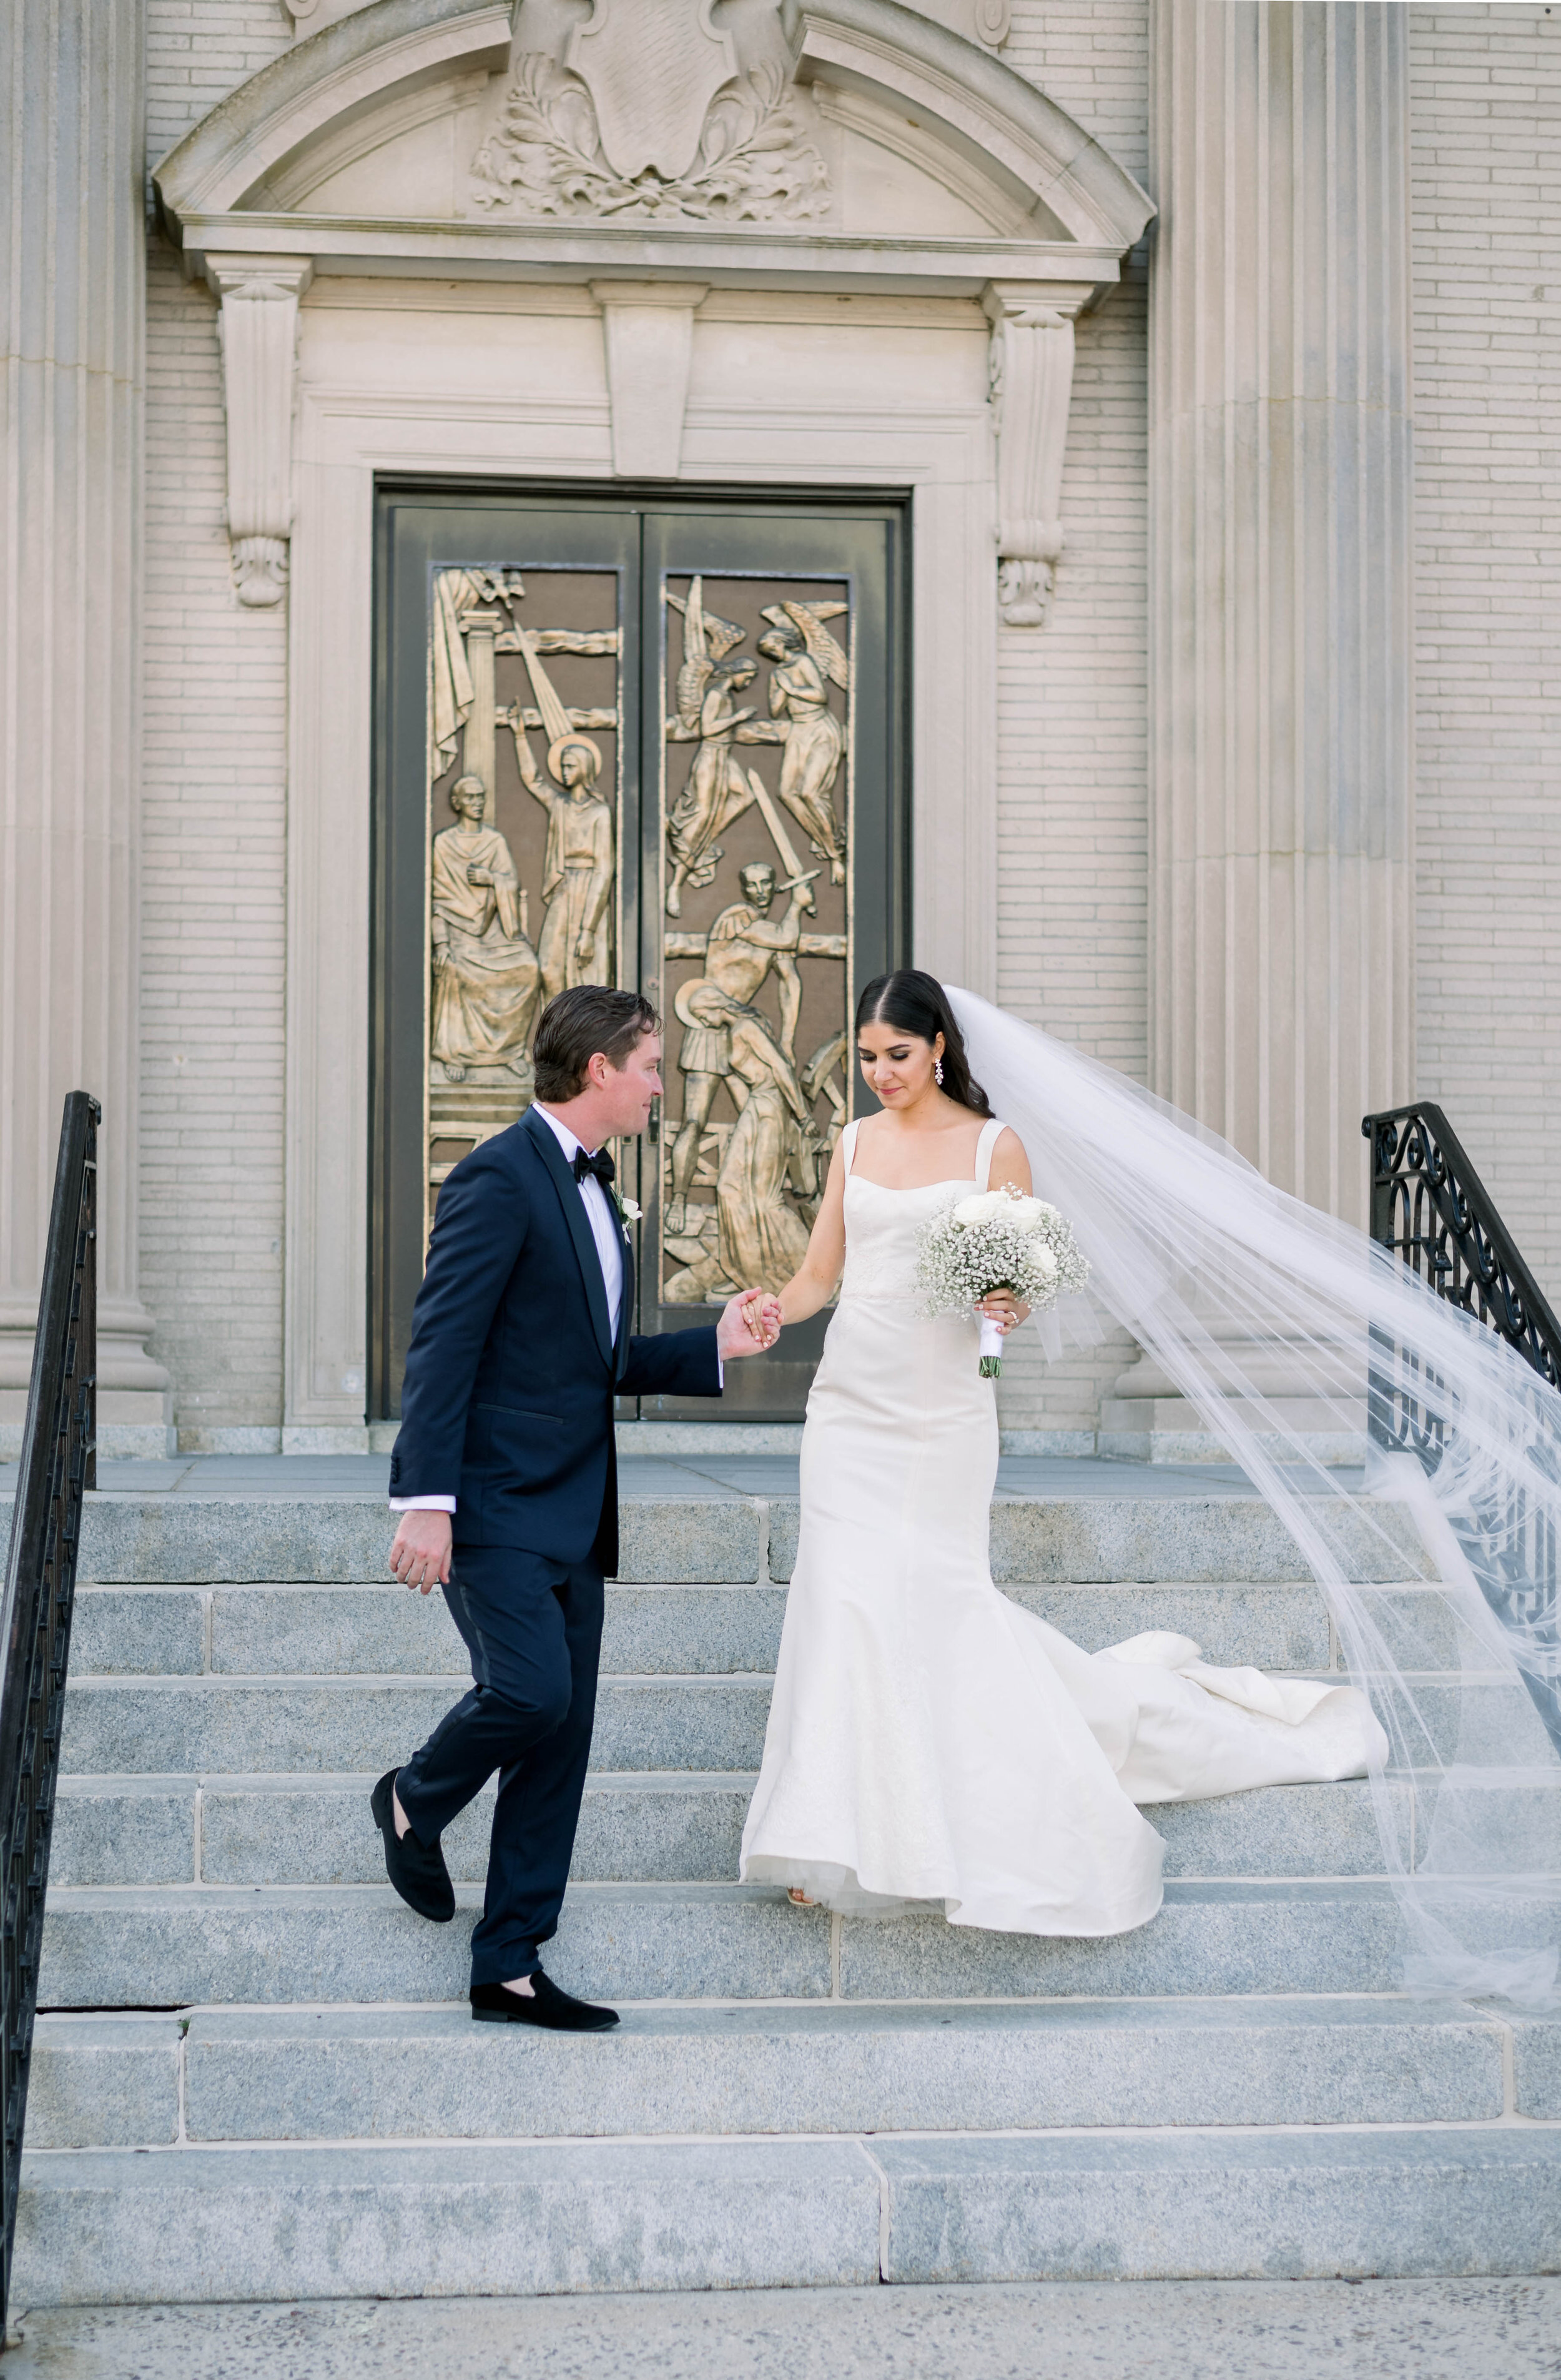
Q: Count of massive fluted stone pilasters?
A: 2